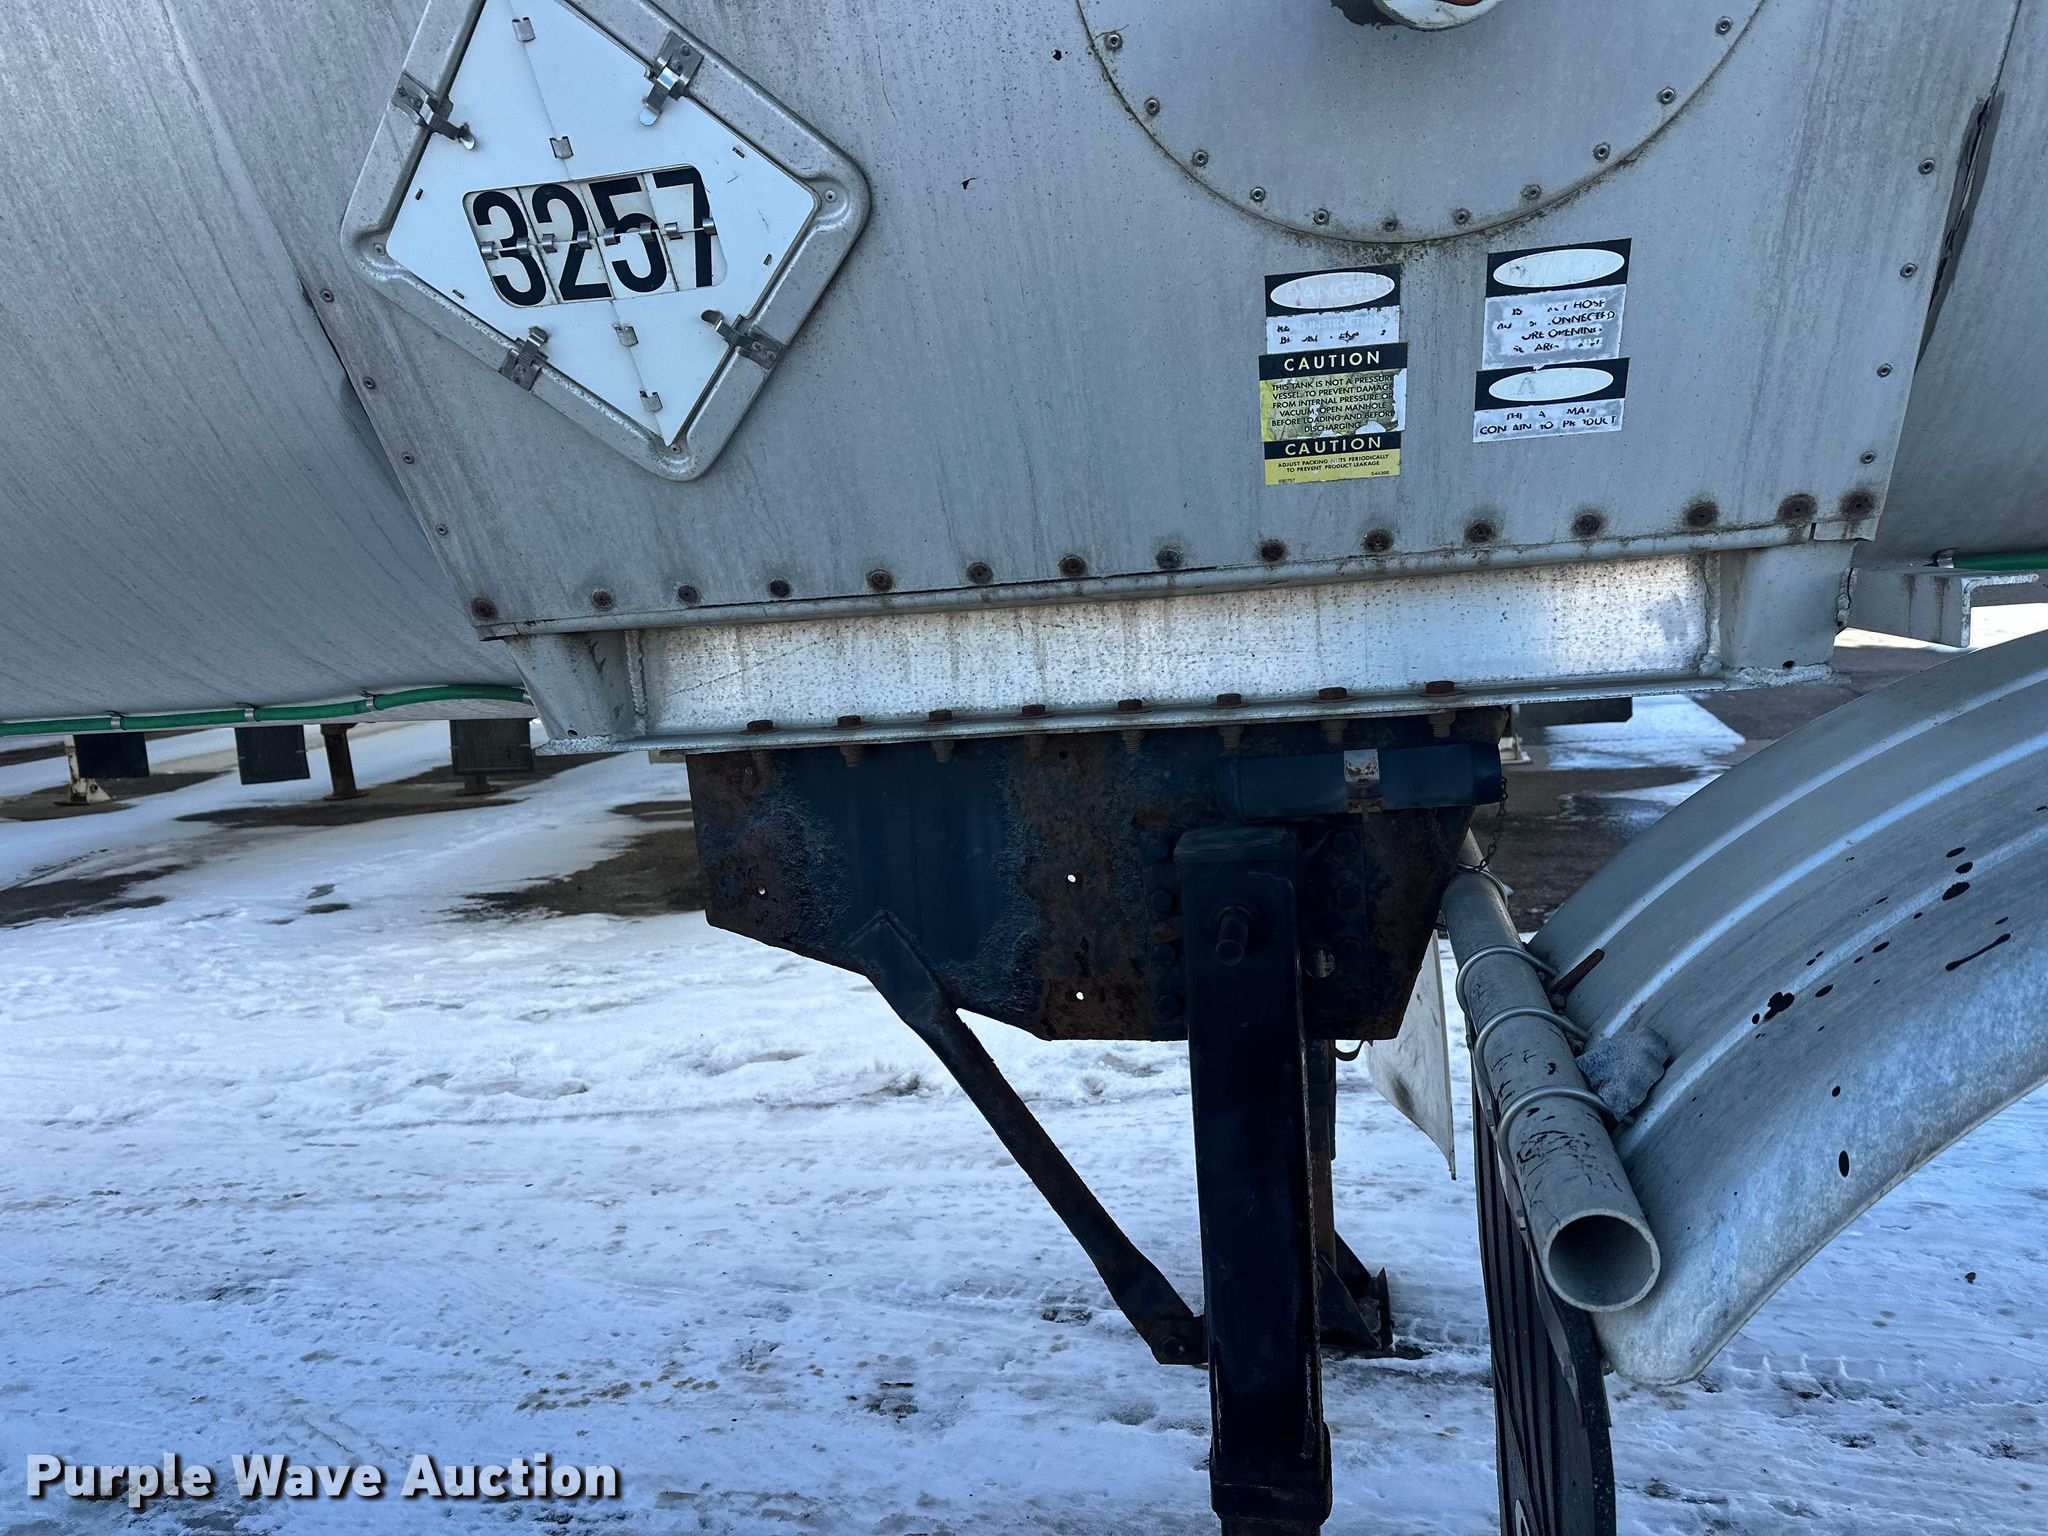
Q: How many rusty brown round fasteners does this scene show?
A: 15